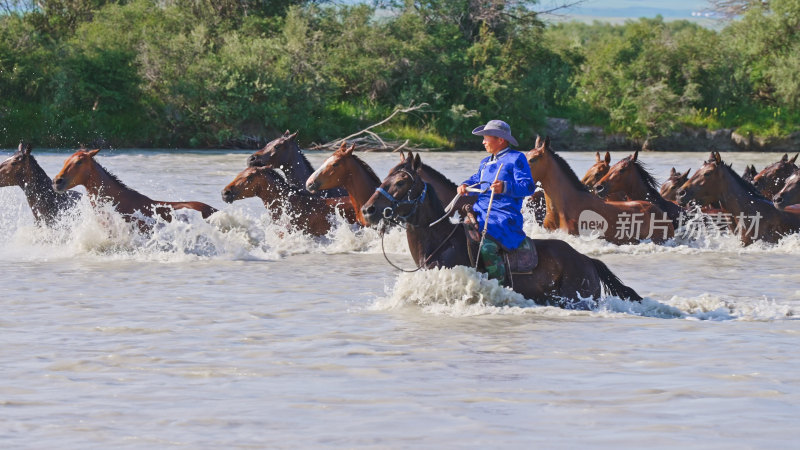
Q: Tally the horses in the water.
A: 15